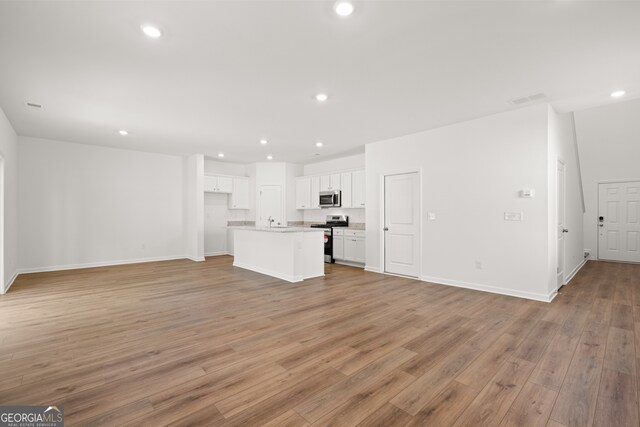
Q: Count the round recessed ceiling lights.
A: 9